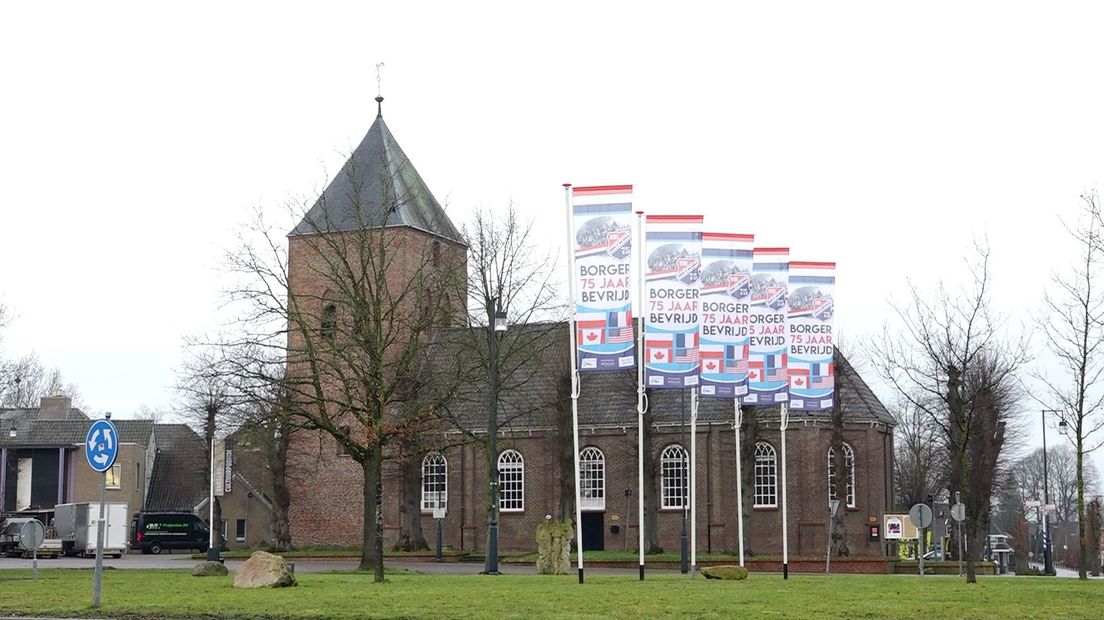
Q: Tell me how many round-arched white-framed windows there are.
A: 6